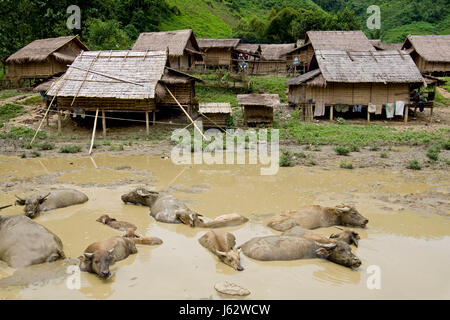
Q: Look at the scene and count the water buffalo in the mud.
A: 11